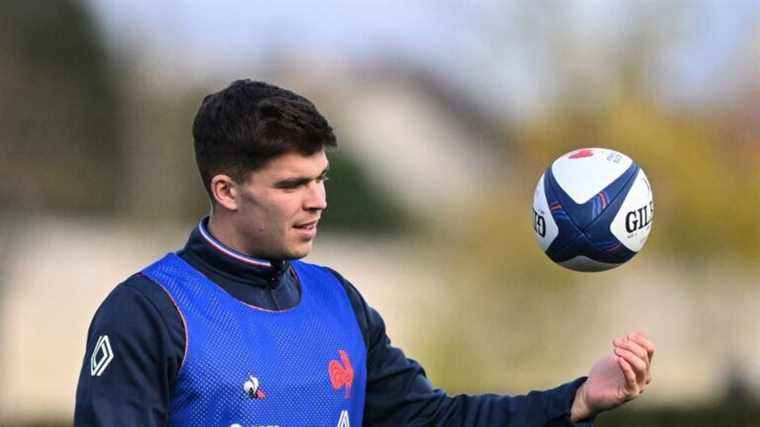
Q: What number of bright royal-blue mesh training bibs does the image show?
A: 1